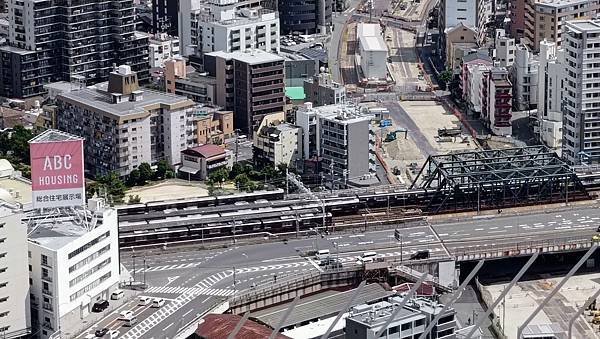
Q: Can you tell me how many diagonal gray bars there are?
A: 8